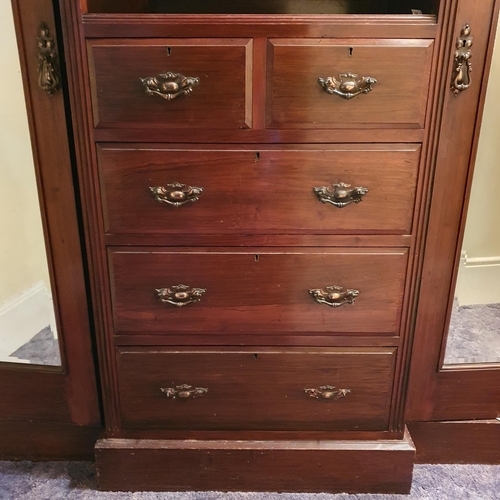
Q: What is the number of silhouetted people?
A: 0